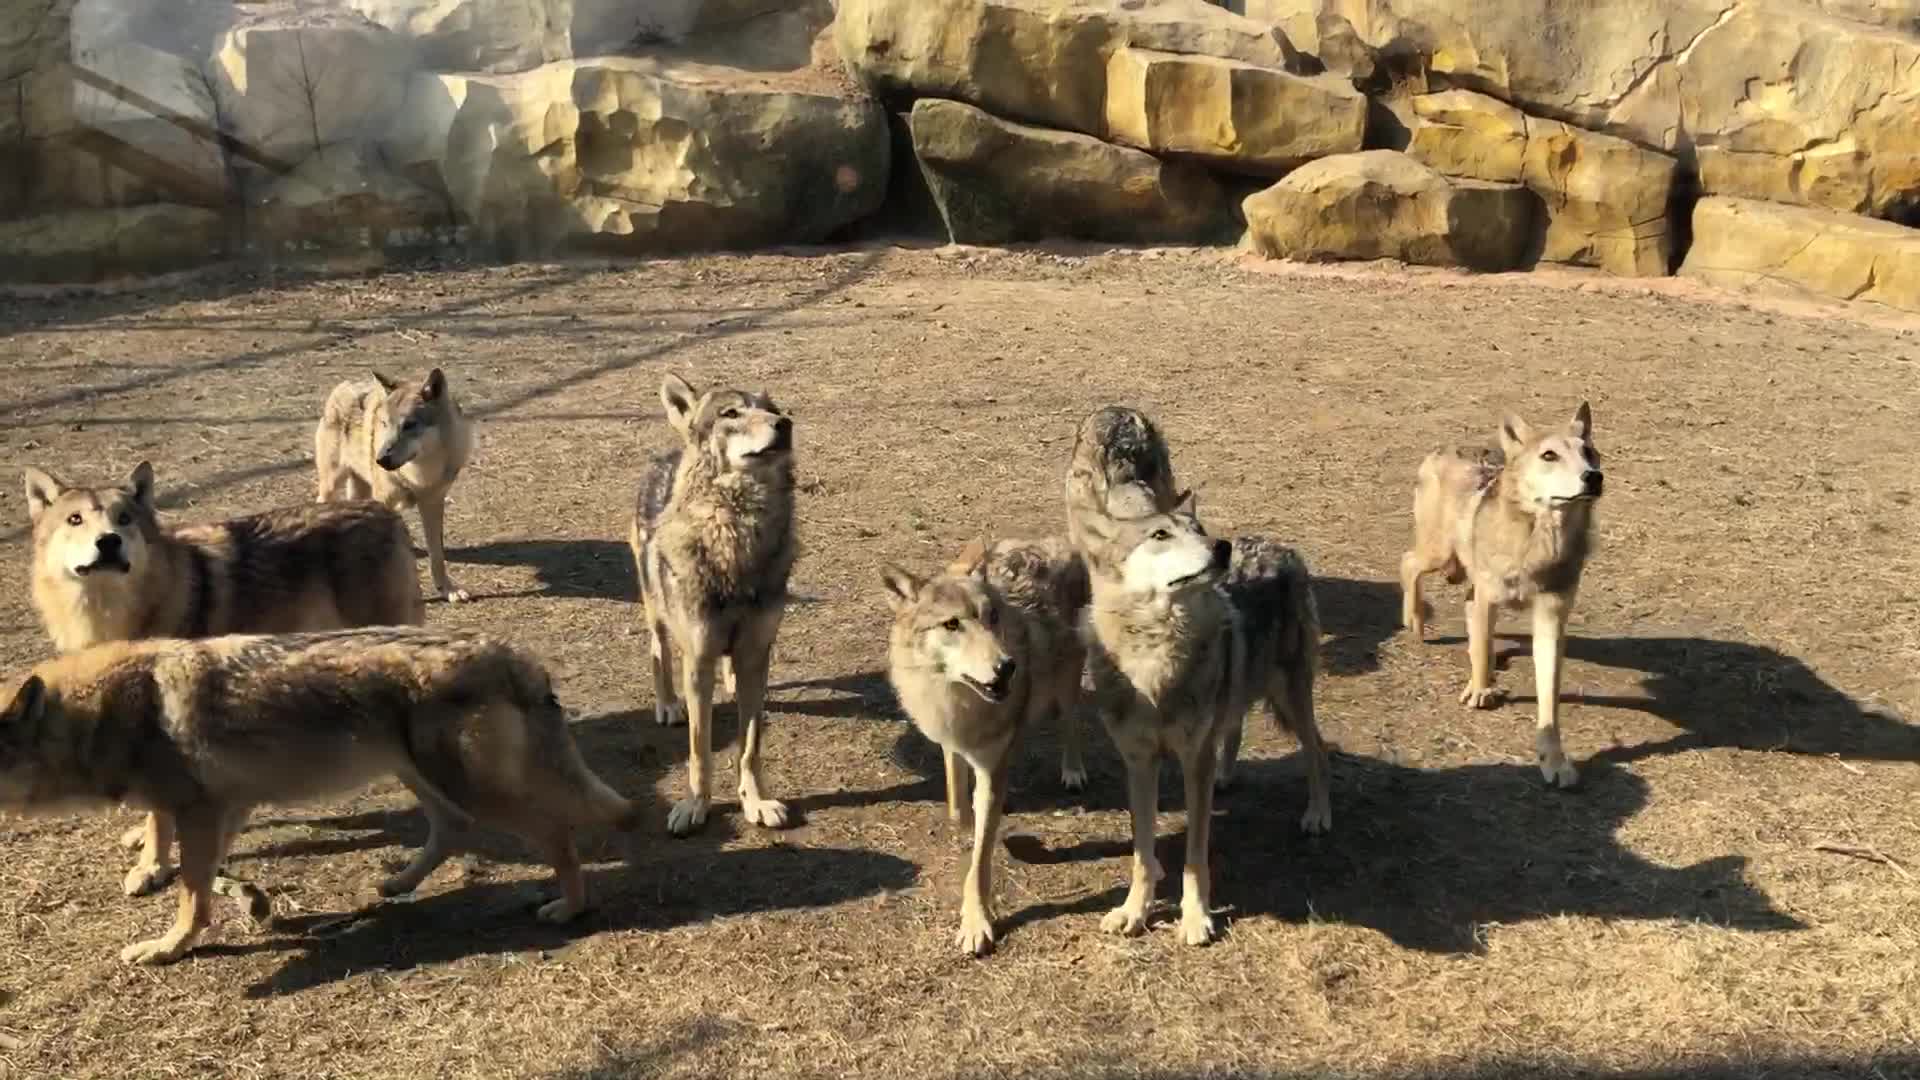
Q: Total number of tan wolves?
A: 8